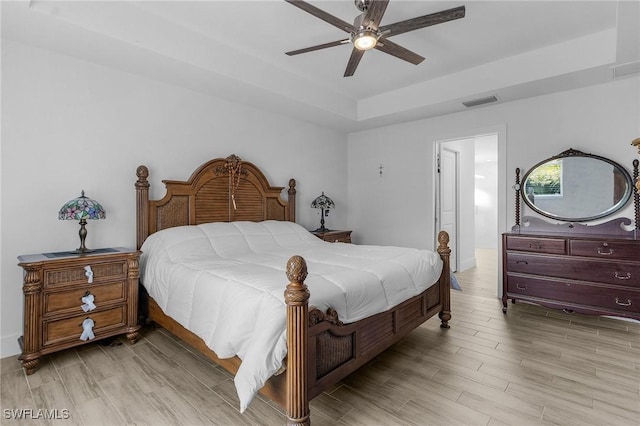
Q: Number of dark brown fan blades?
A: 6